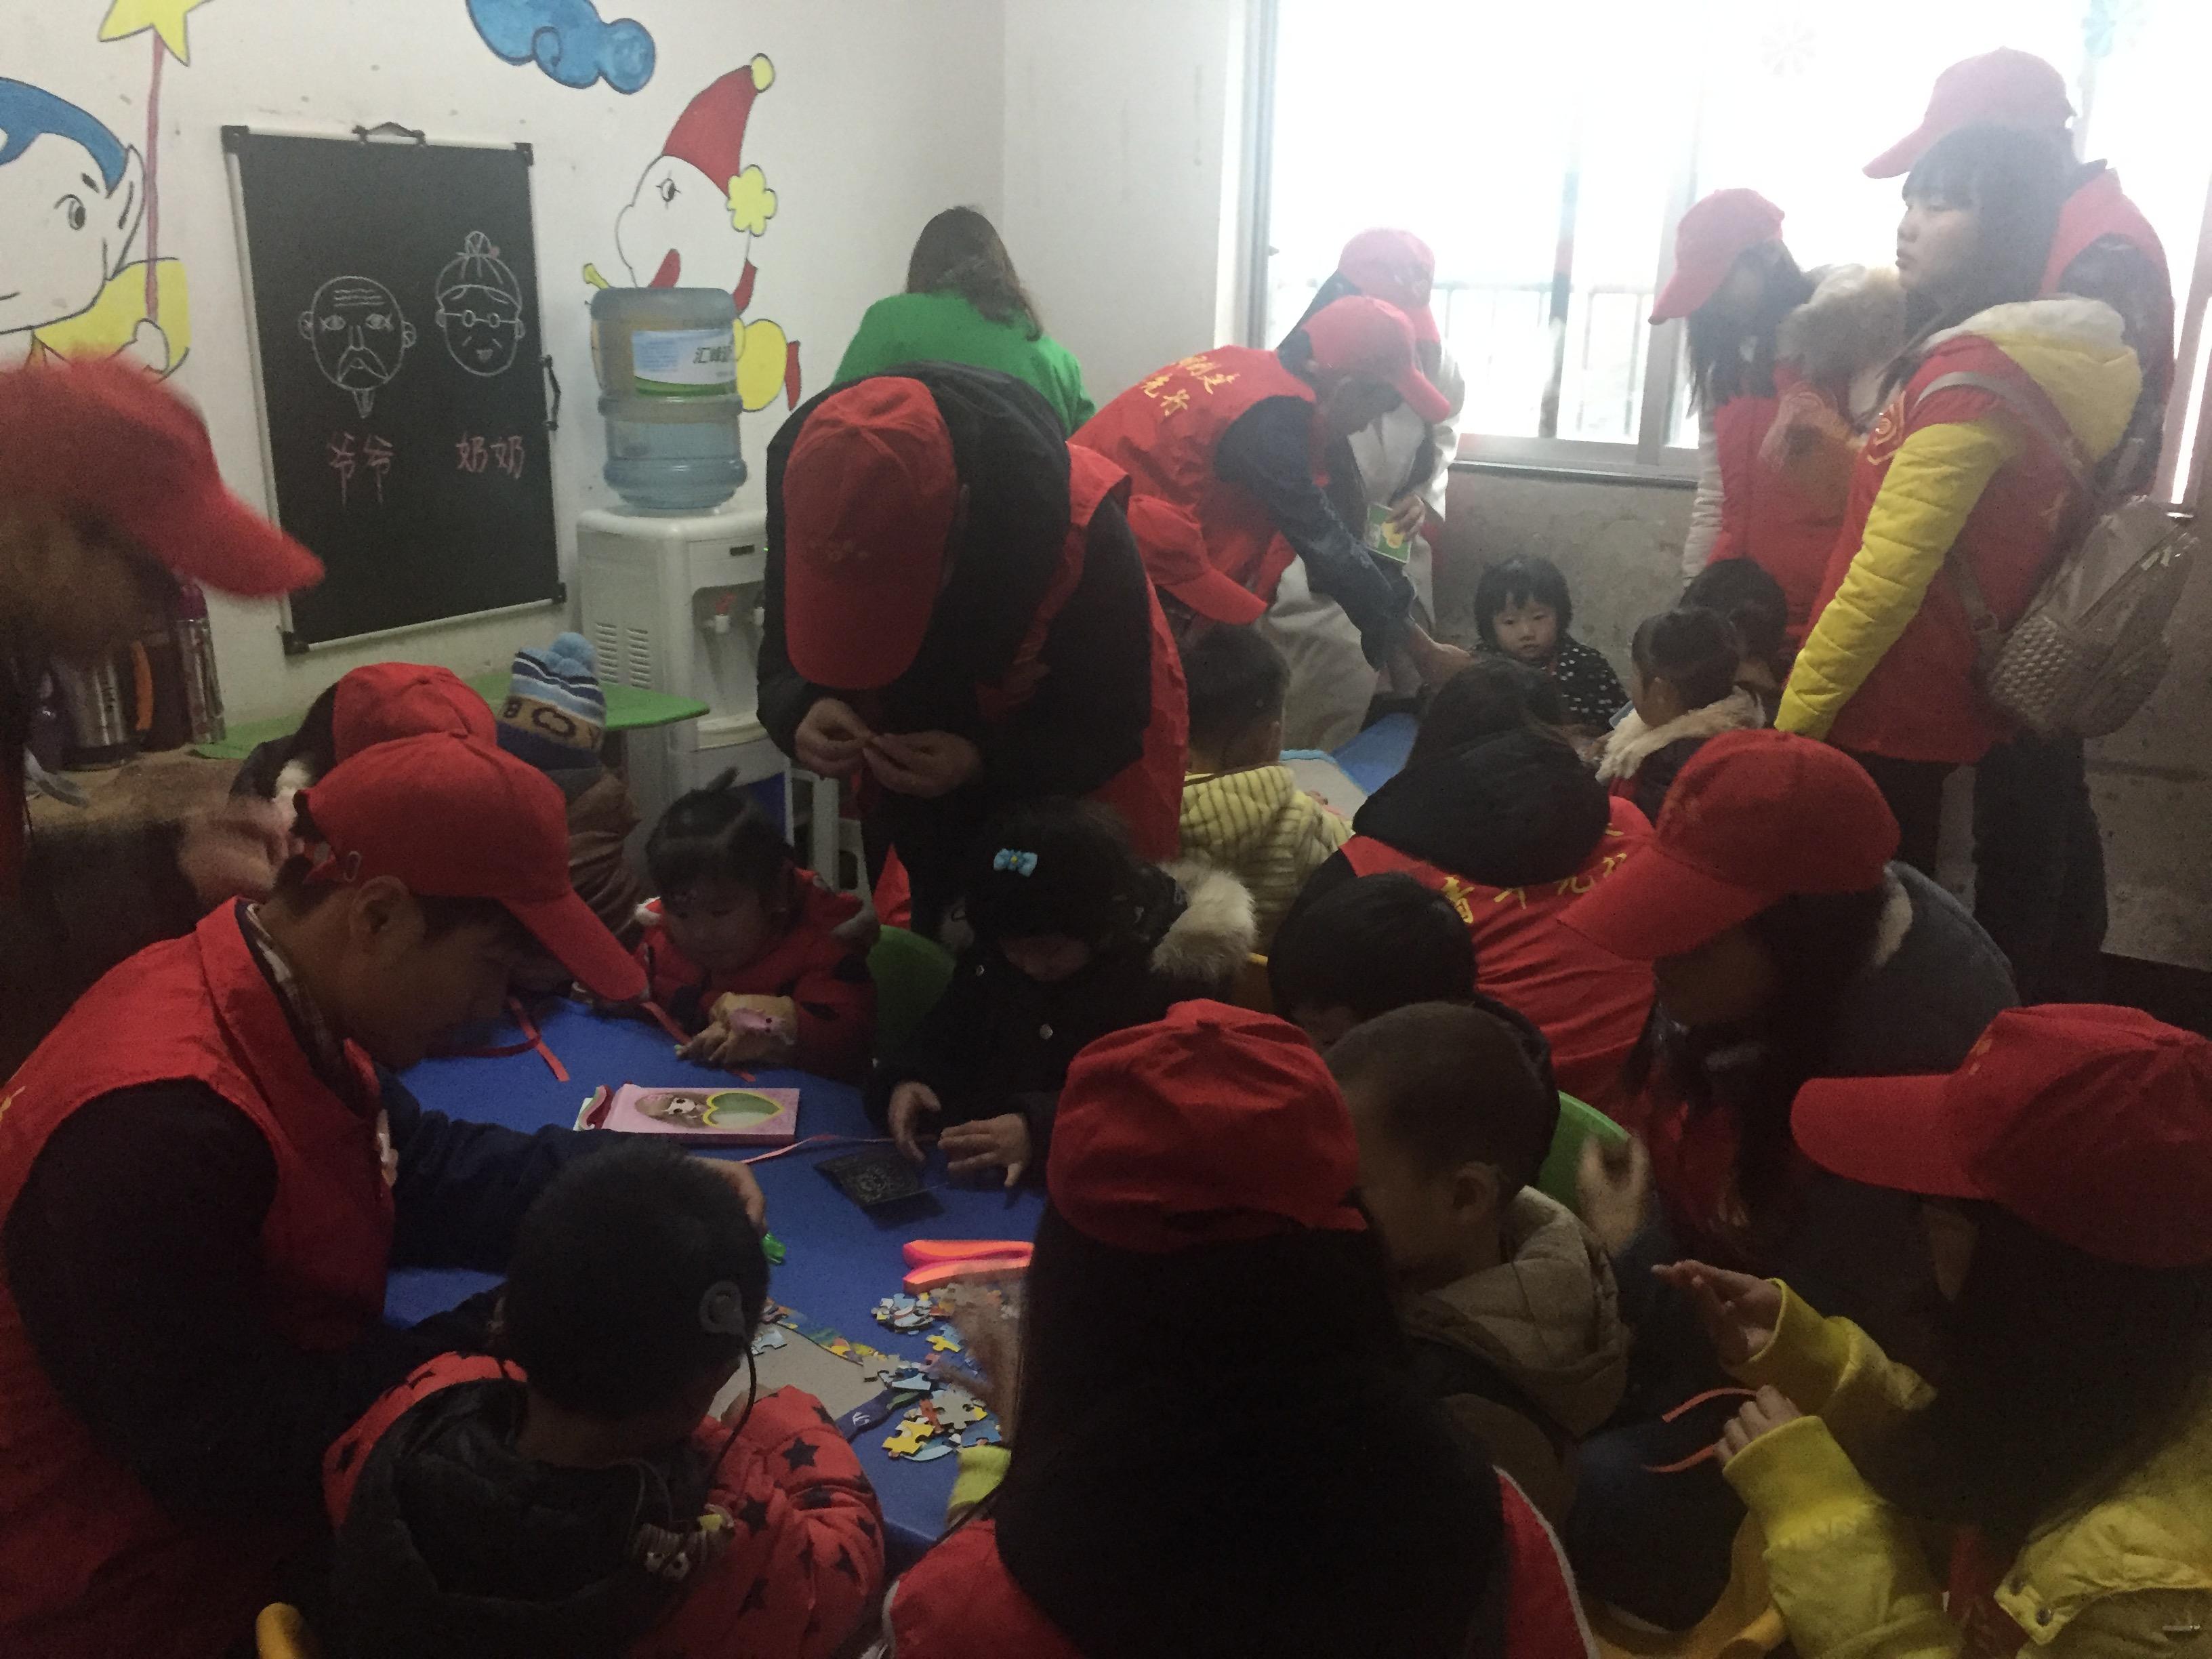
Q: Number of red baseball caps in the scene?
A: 12